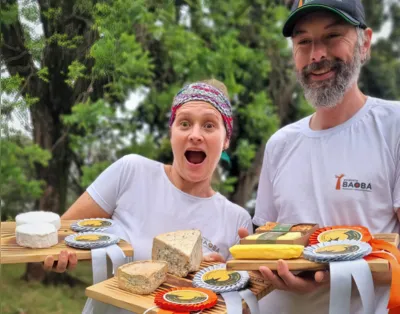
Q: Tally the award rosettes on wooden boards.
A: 6